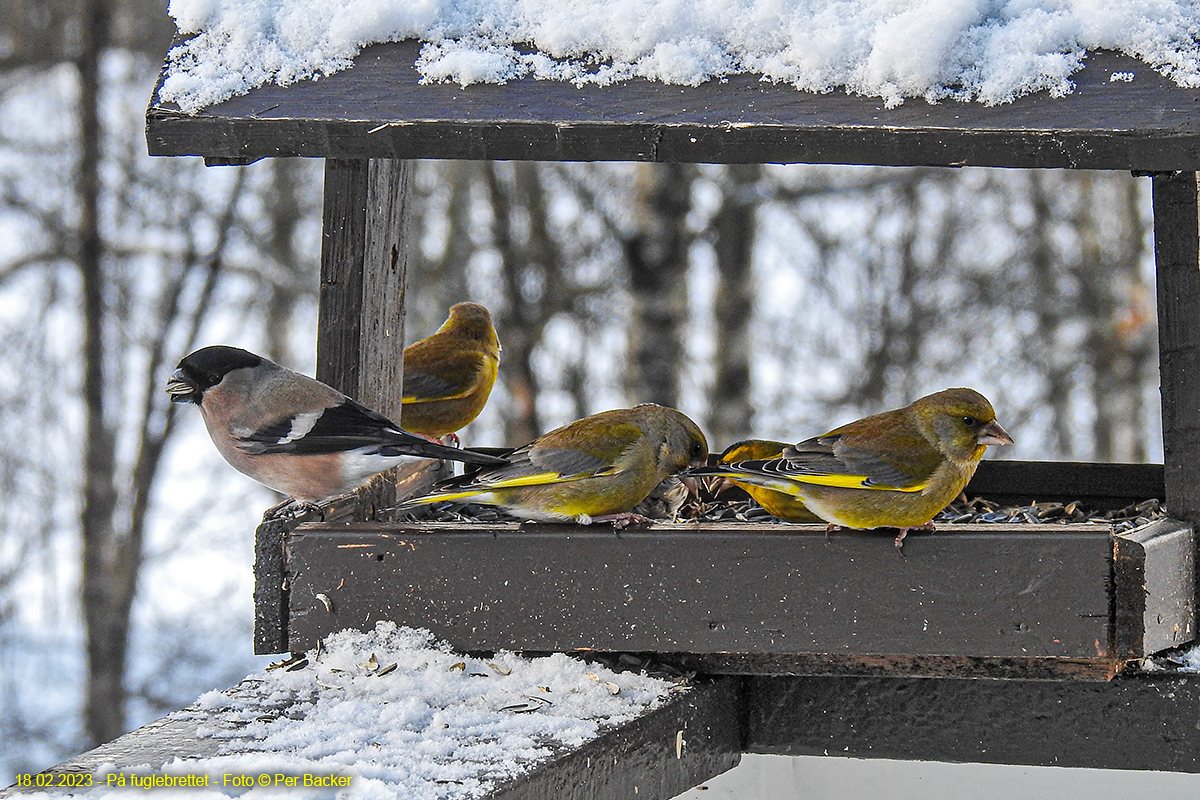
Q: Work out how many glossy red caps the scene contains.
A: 0